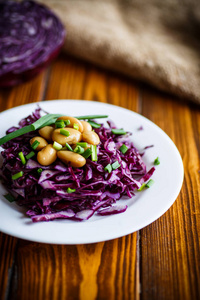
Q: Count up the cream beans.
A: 8